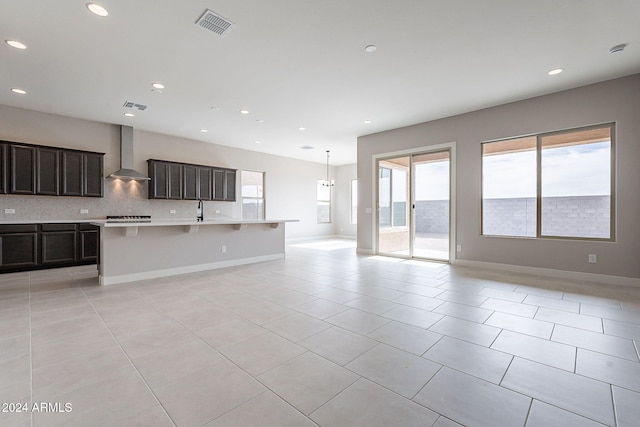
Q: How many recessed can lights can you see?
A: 11